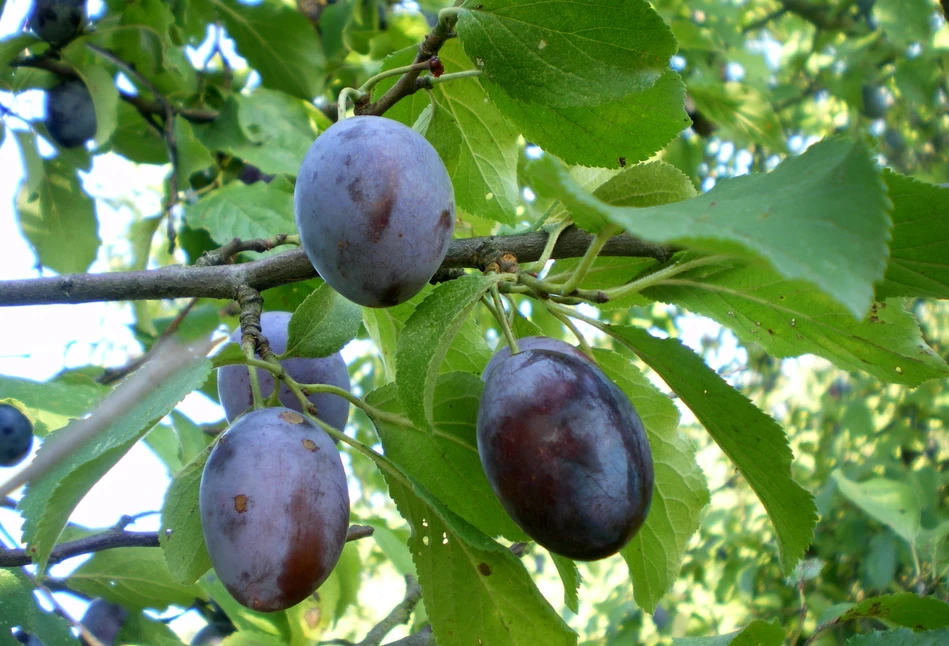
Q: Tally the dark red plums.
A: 1